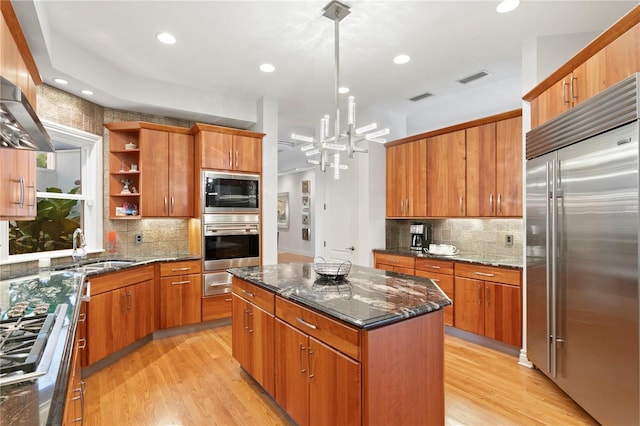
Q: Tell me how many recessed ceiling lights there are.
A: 7